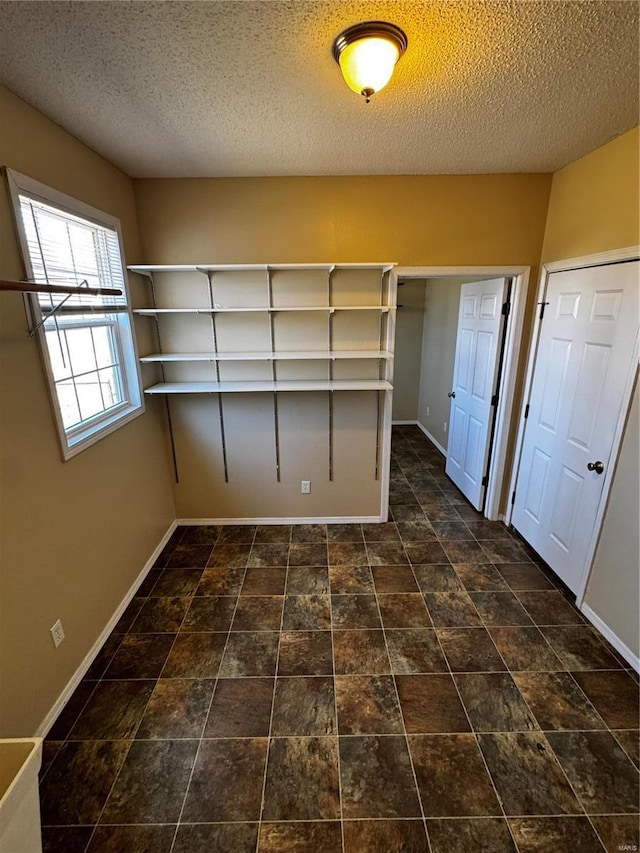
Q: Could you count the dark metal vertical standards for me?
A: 5